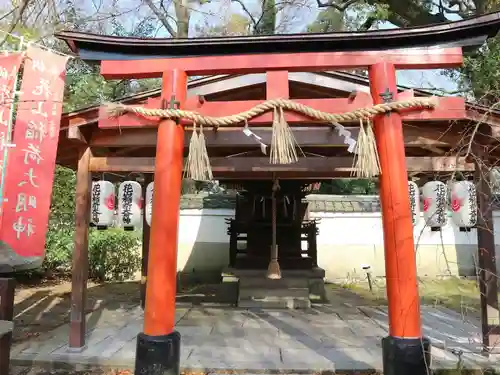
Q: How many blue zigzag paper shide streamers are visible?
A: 0